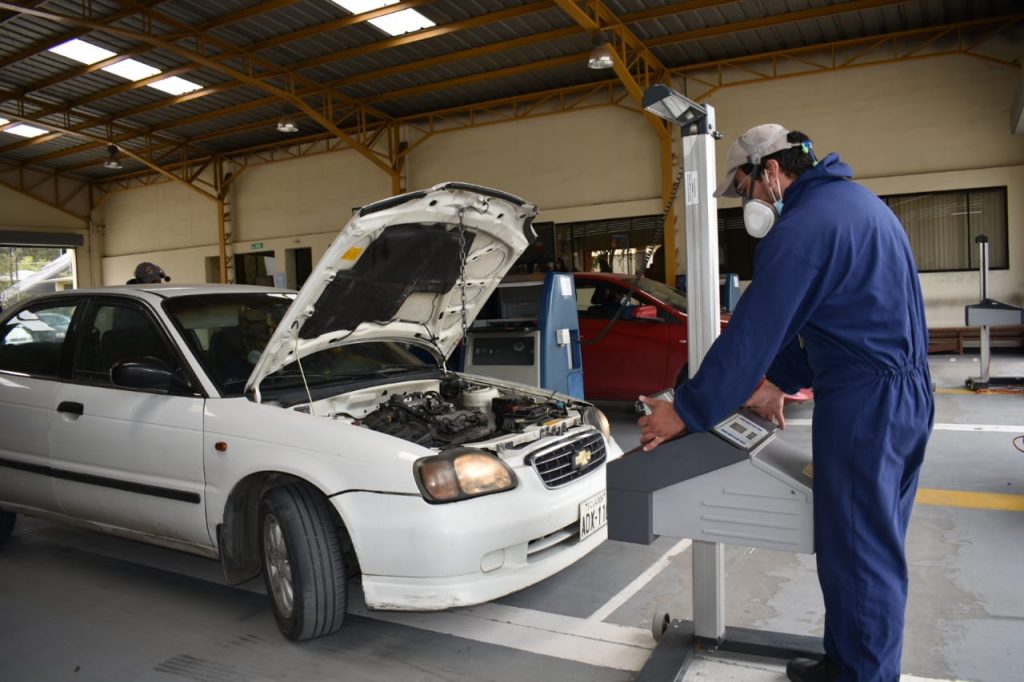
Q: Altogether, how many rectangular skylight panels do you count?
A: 7